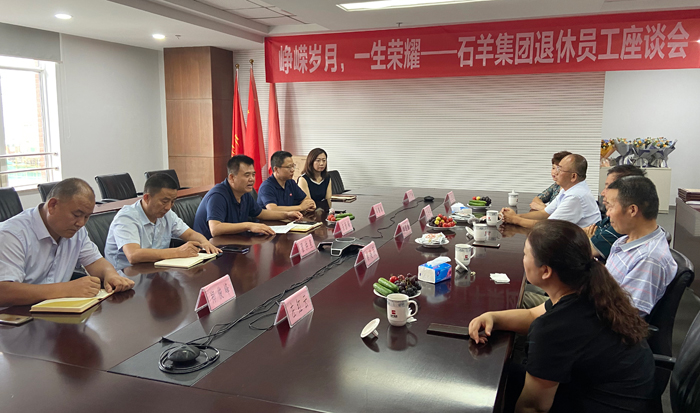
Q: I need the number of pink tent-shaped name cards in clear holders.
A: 10